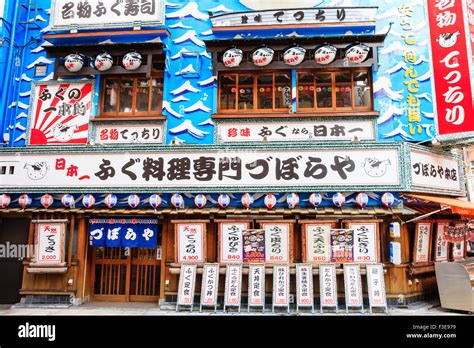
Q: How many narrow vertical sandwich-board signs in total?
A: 9